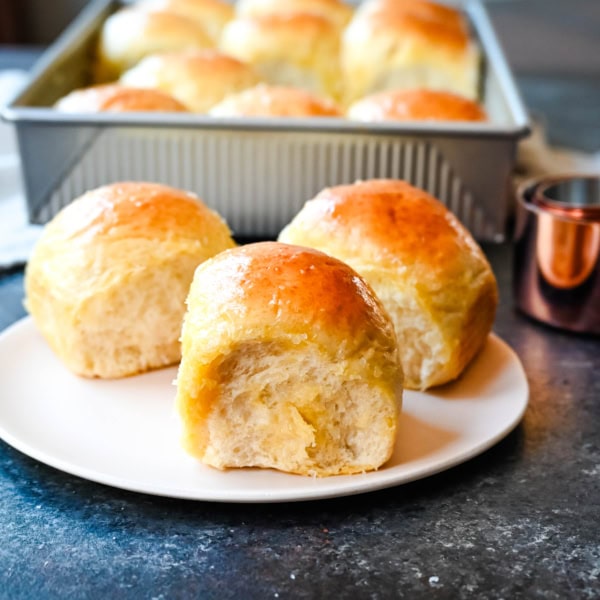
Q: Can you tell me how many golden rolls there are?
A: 12